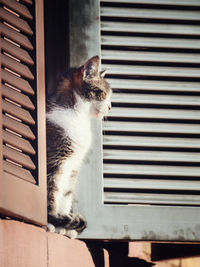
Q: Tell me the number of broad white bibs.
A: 1